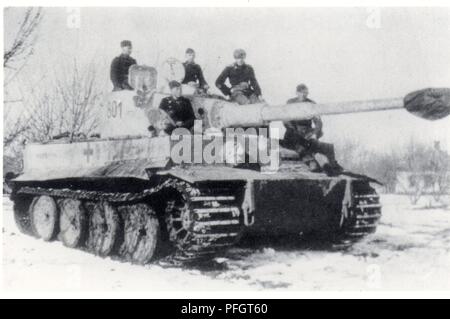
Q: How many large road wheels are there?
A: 4